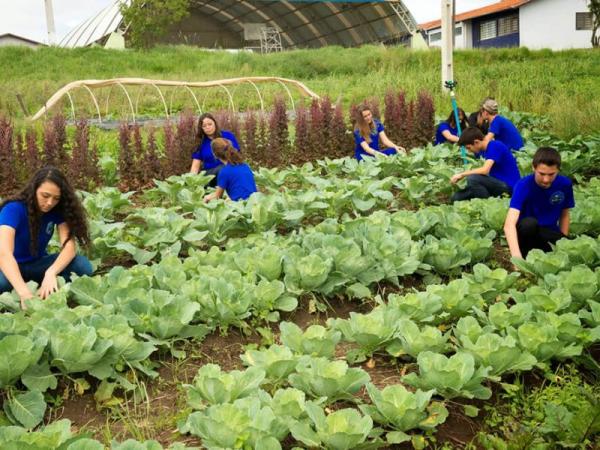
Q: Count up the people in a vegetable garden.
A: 9